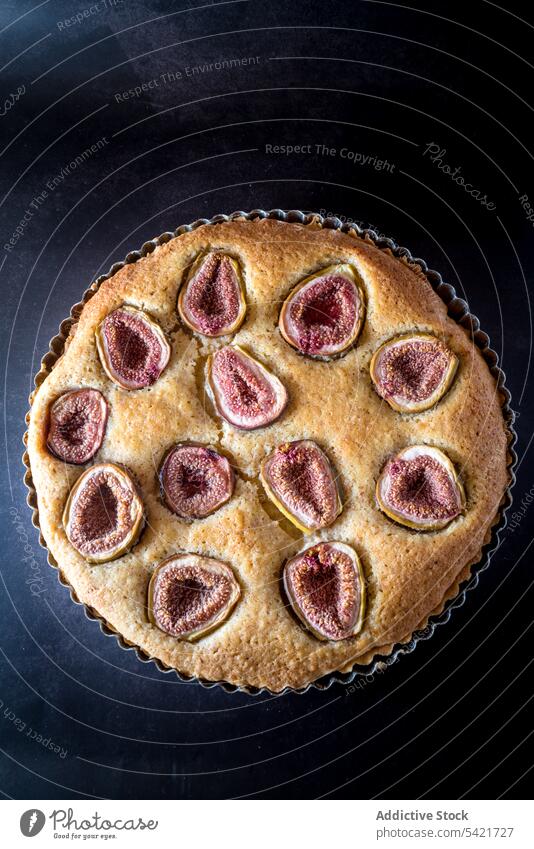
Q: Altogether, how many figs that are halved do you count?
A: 12